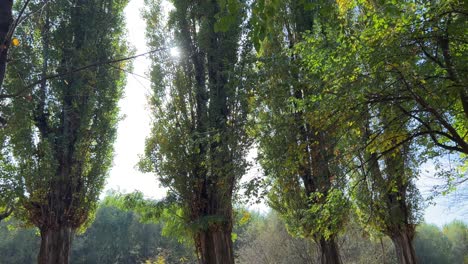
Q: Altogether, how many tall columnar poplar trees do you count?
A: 4